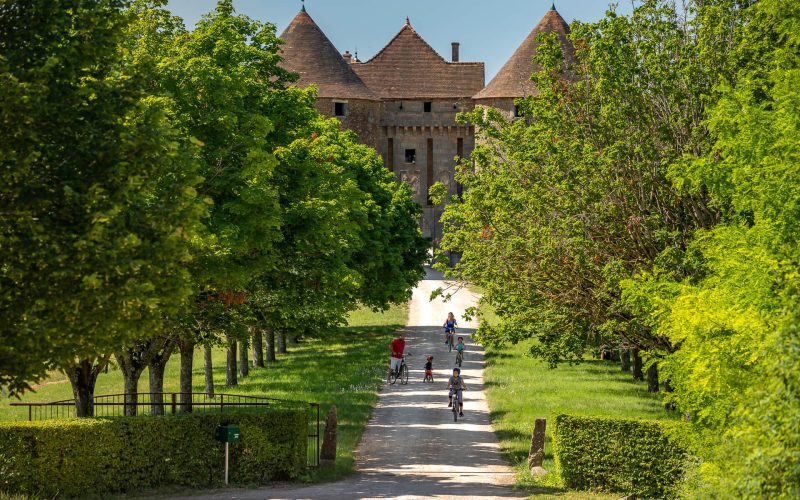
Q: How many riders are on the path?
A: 5